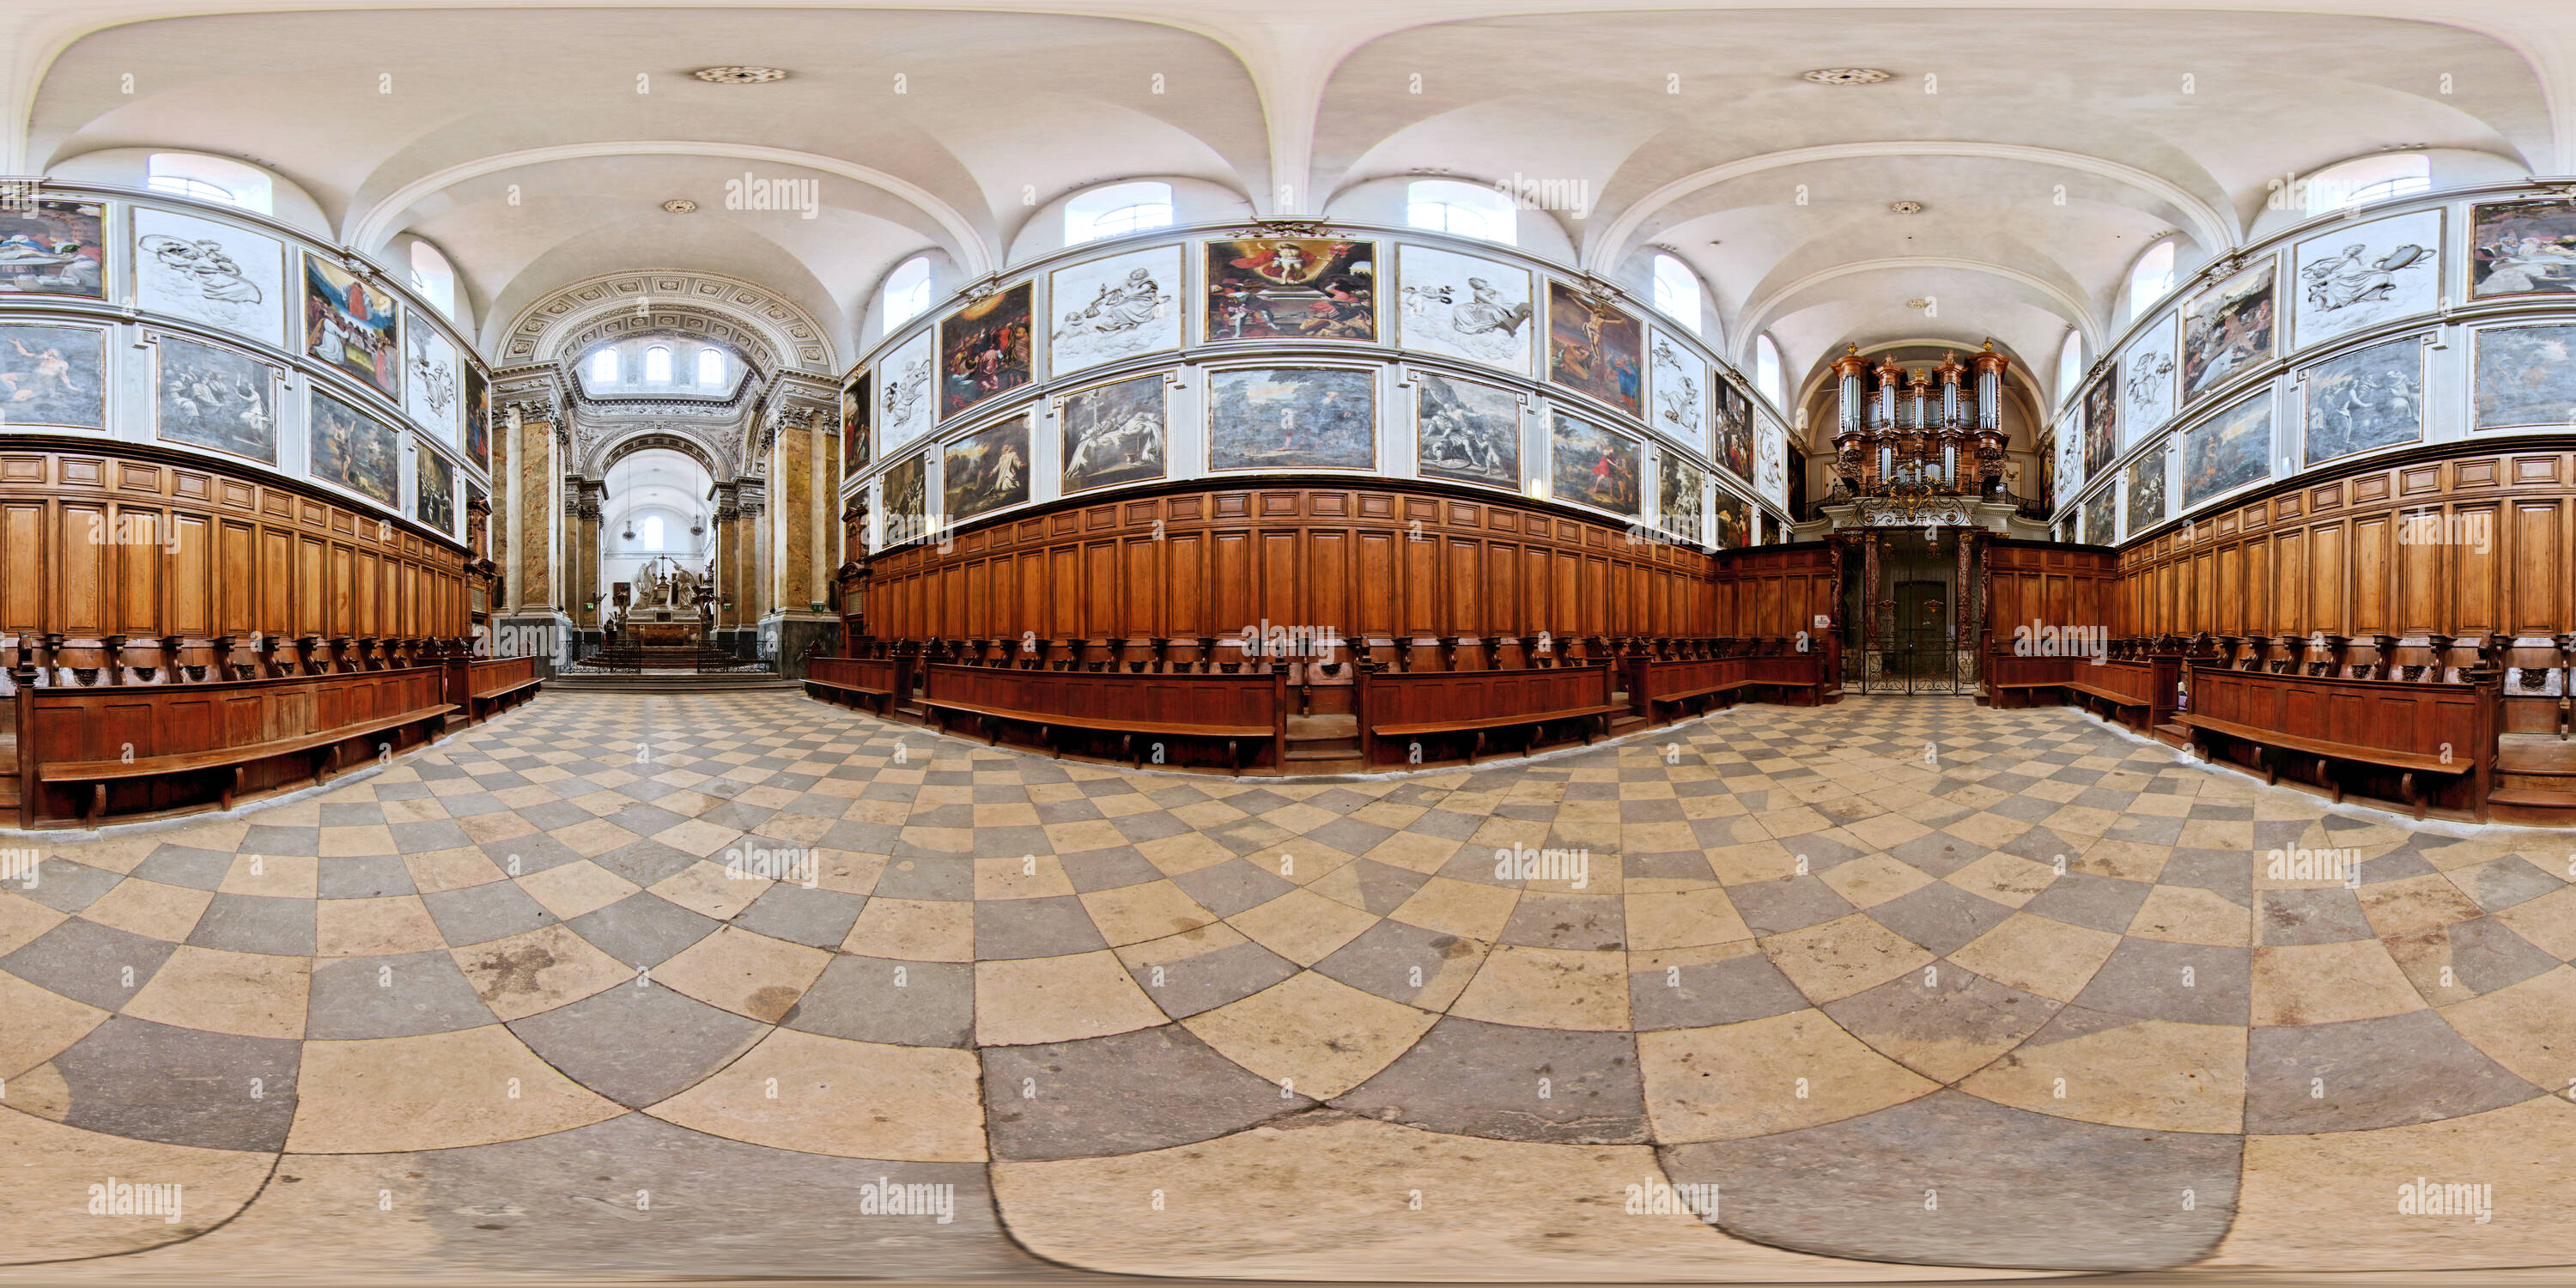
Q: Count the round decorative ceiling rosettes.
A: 5